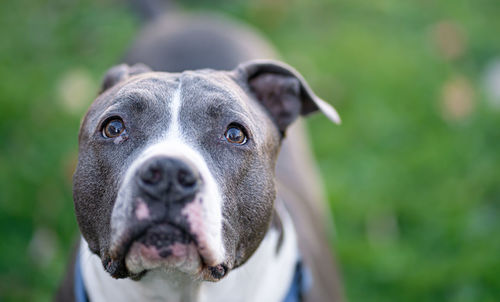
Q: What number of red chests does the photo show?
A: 0